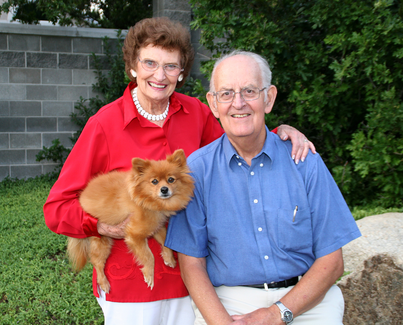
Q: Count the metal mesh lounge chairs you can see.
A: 0